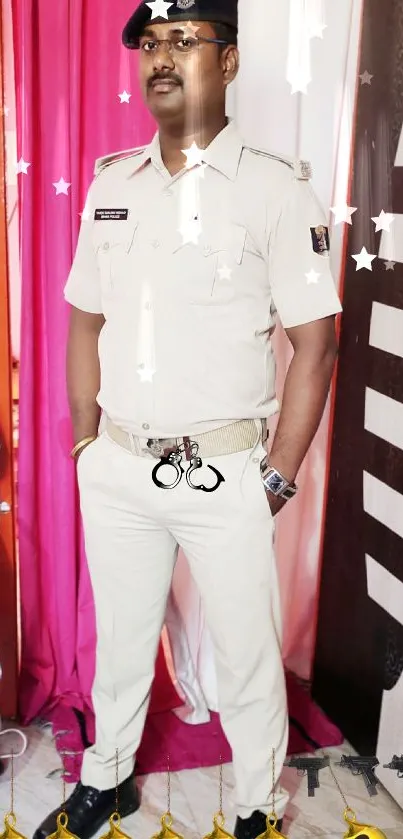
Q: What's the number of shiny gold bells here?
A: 7